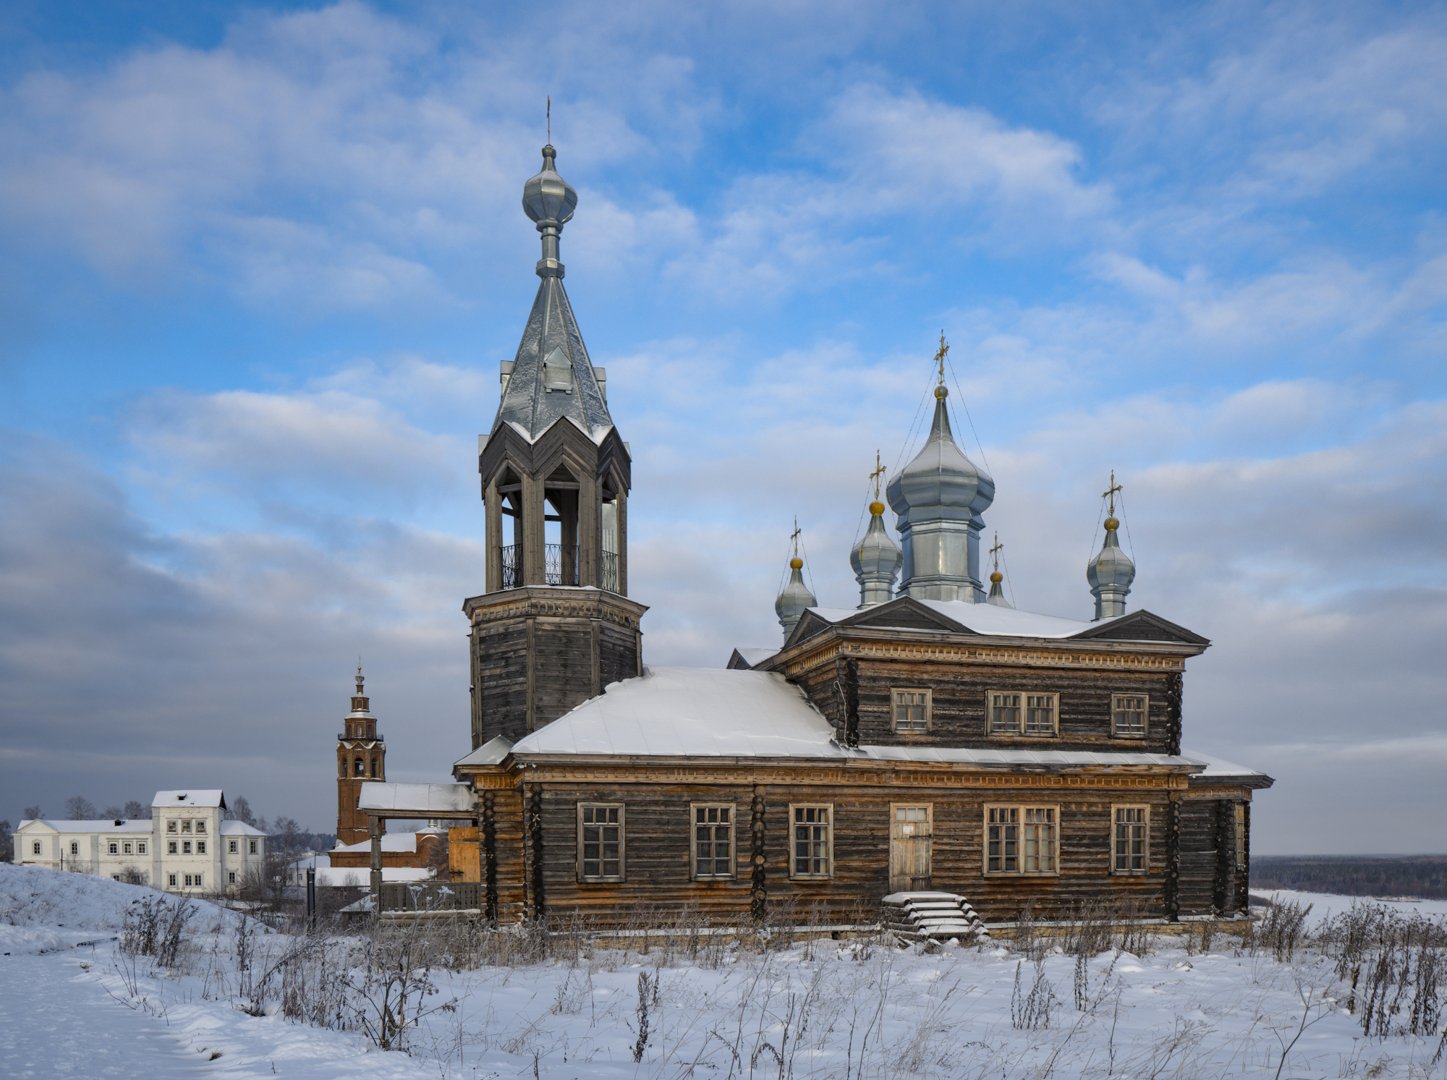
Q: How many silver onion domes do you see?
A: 6